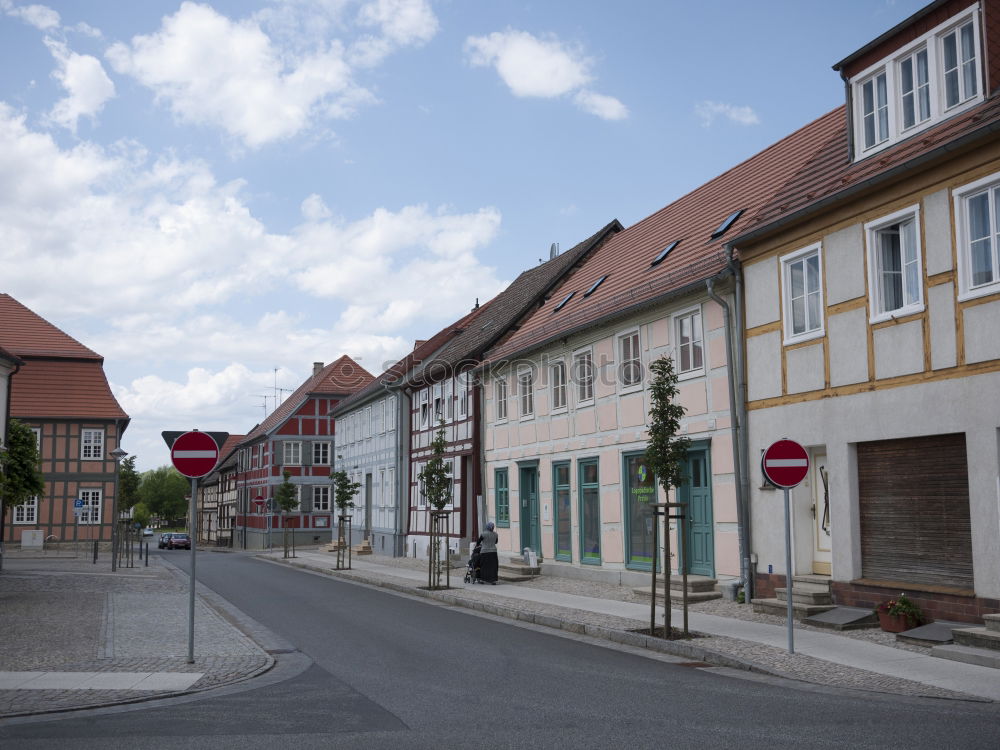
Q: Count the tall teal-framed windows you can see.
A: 3